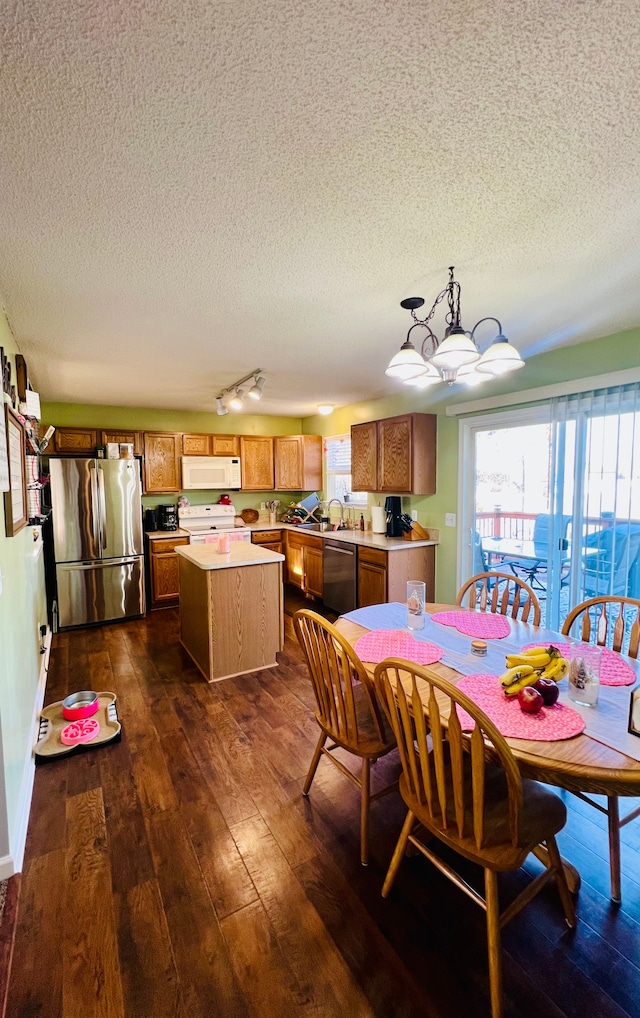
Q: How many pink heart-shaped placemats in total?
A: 4